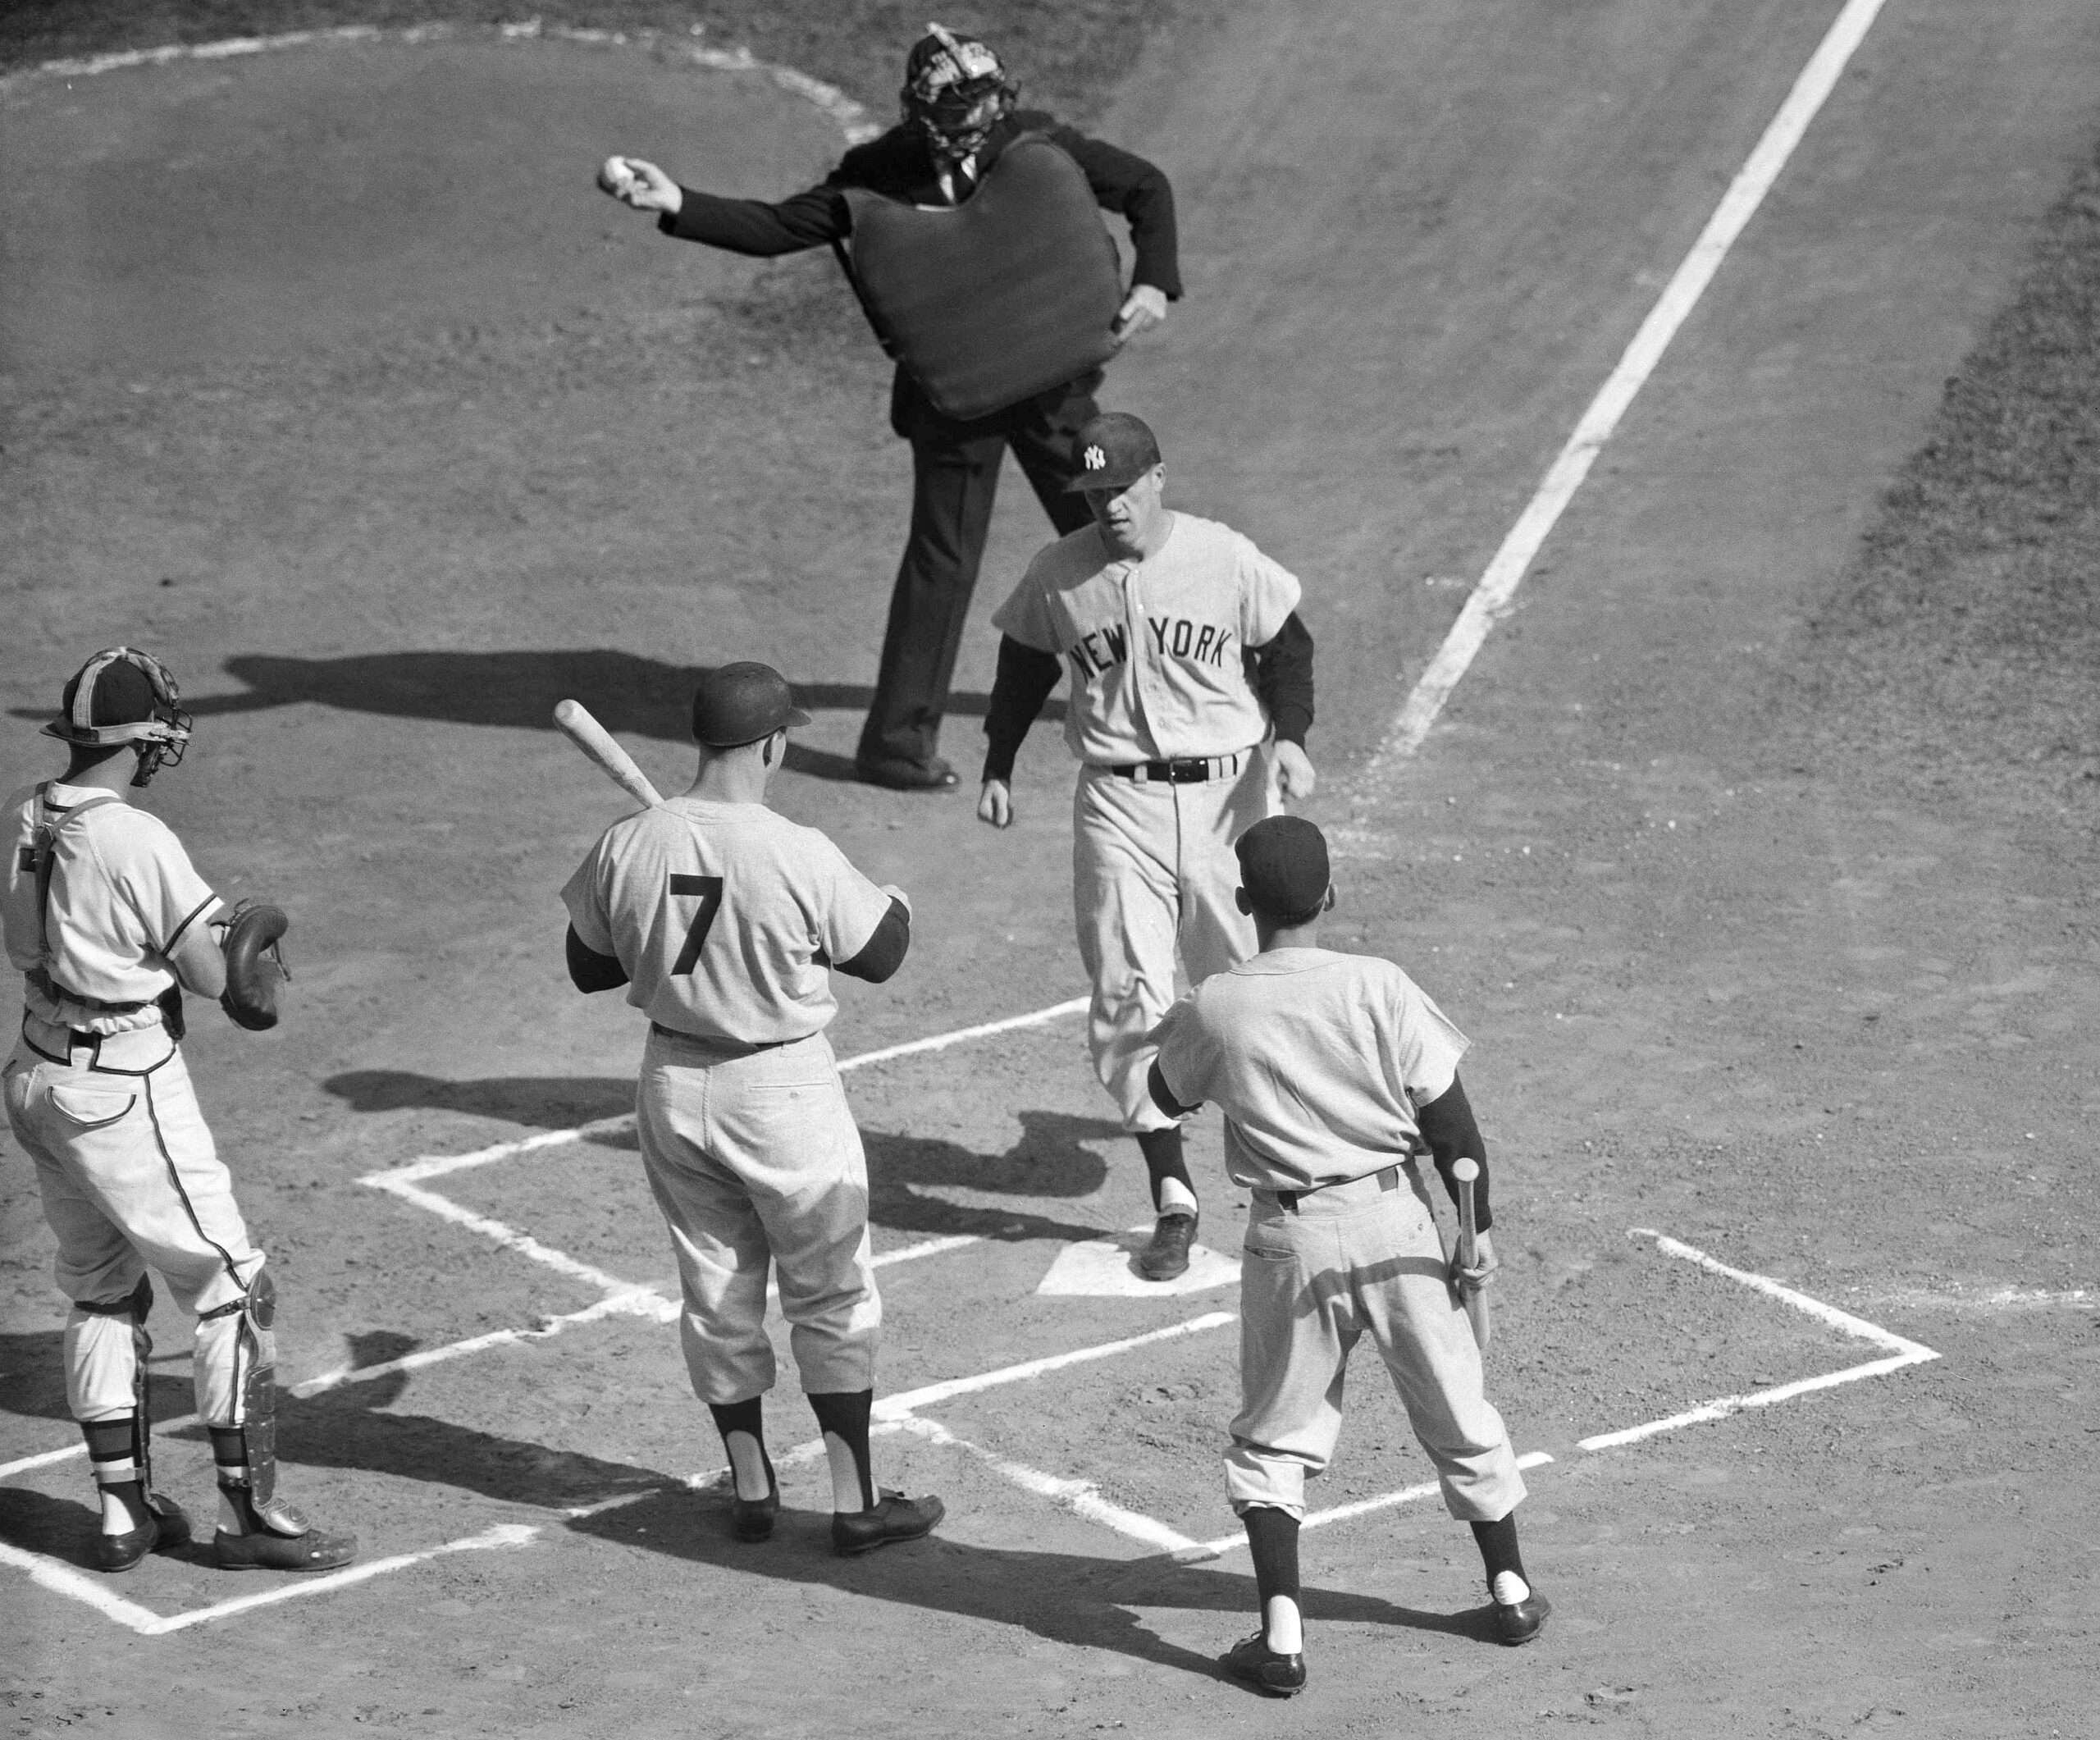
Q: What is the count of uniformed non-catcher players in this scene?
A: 3